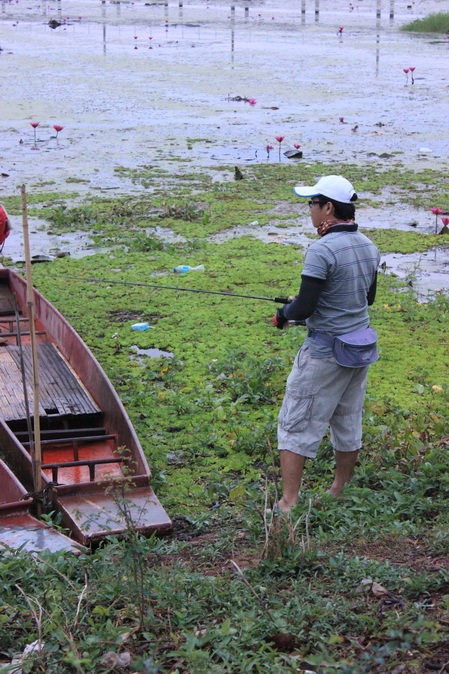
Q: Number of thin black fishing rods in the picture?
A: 1